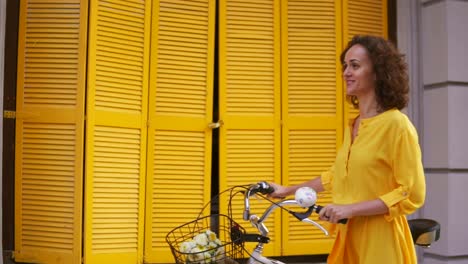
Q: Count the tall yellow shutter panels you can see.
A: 6